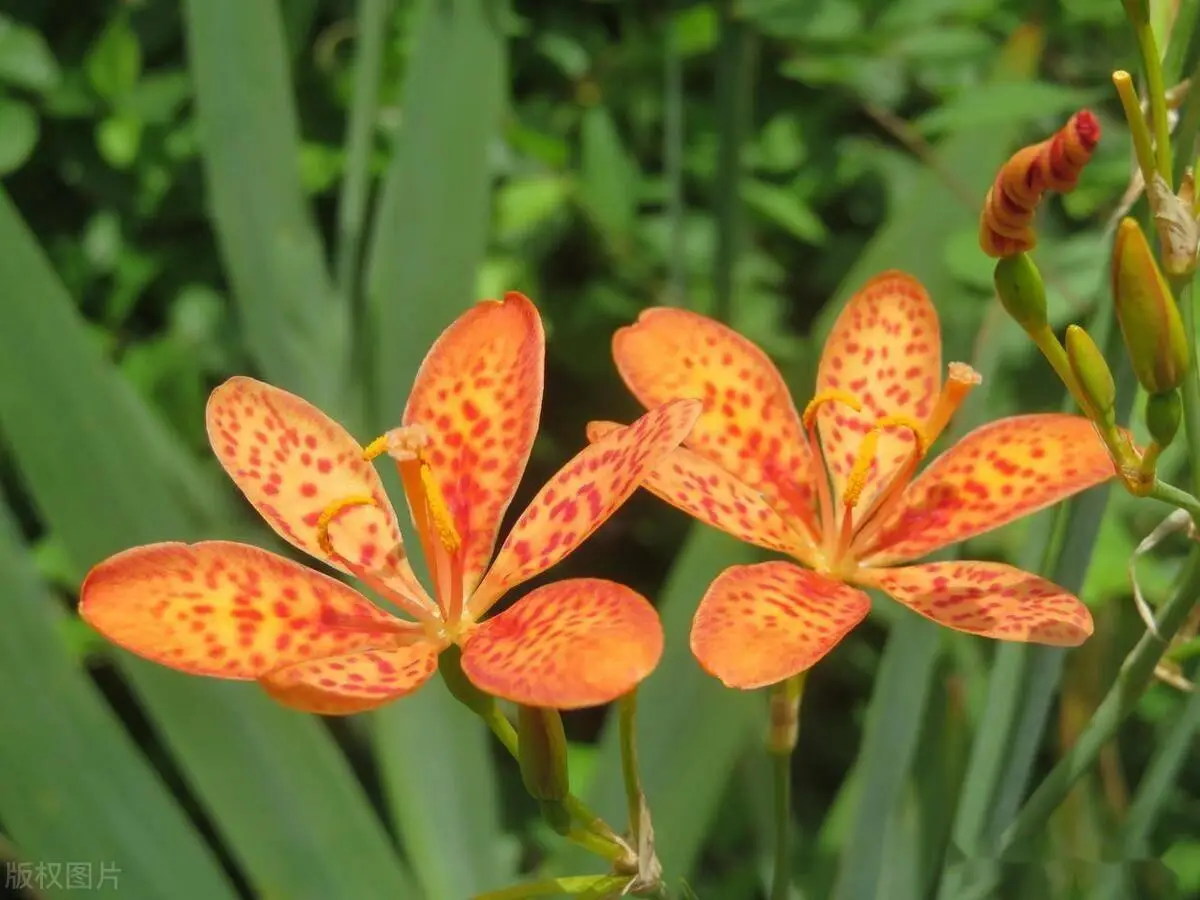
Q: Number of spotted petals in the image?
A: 12